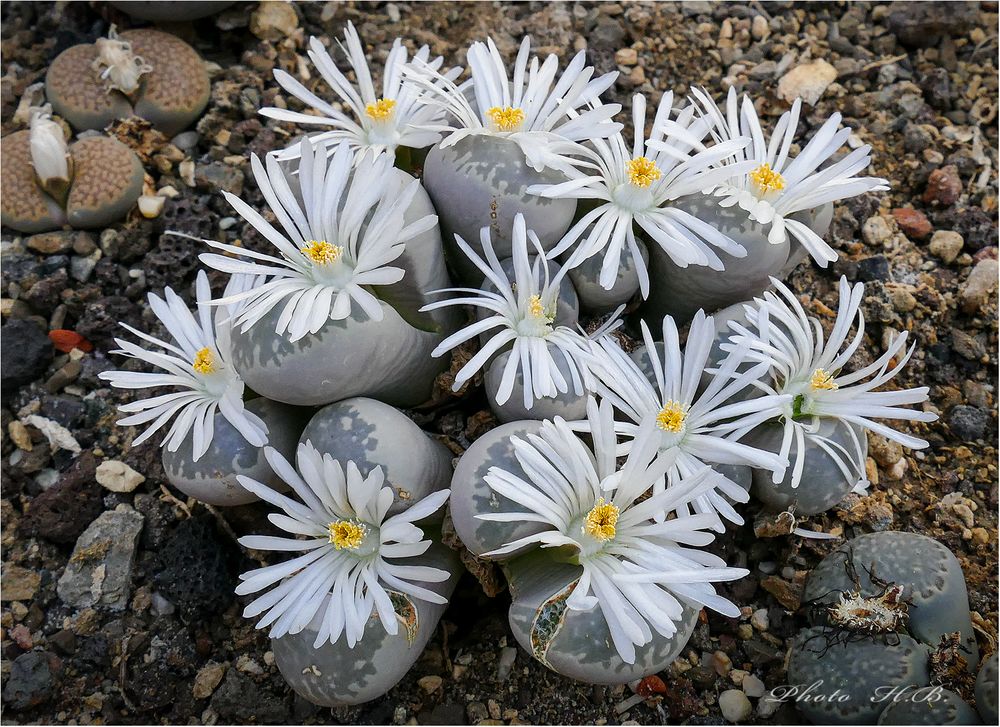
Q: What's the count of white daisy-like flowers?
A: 11